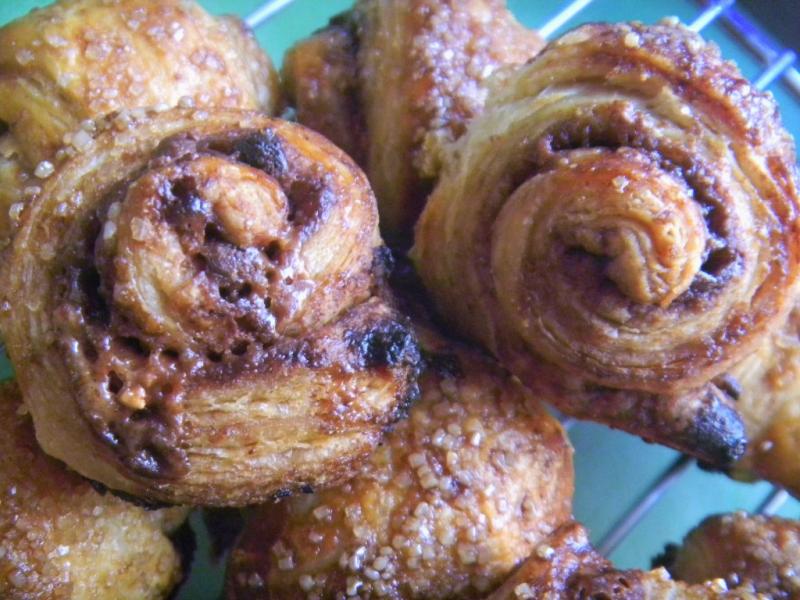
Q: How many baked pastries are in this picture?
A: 9